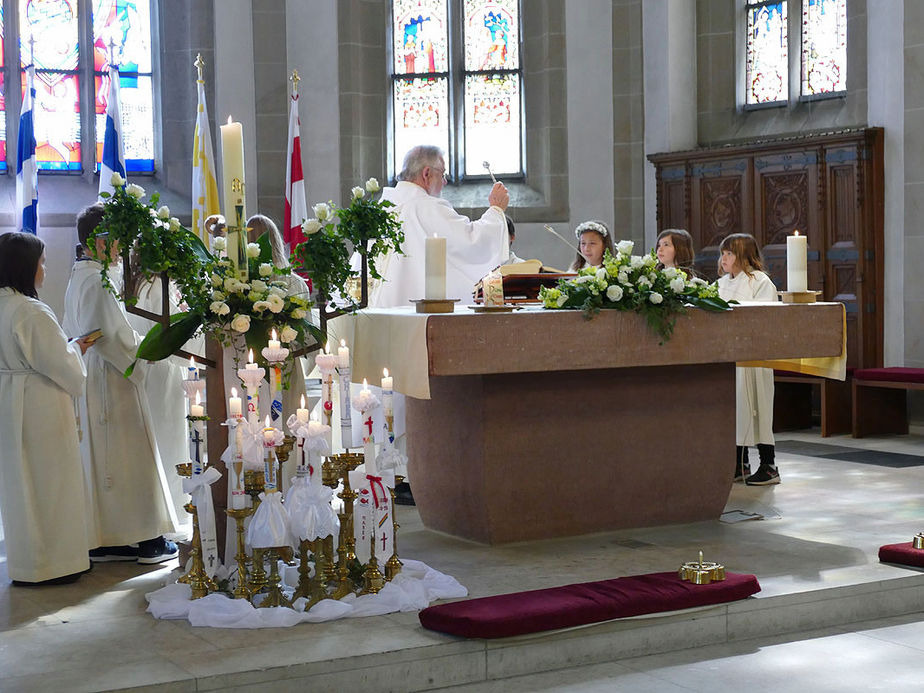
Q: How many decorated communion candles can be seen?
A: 12